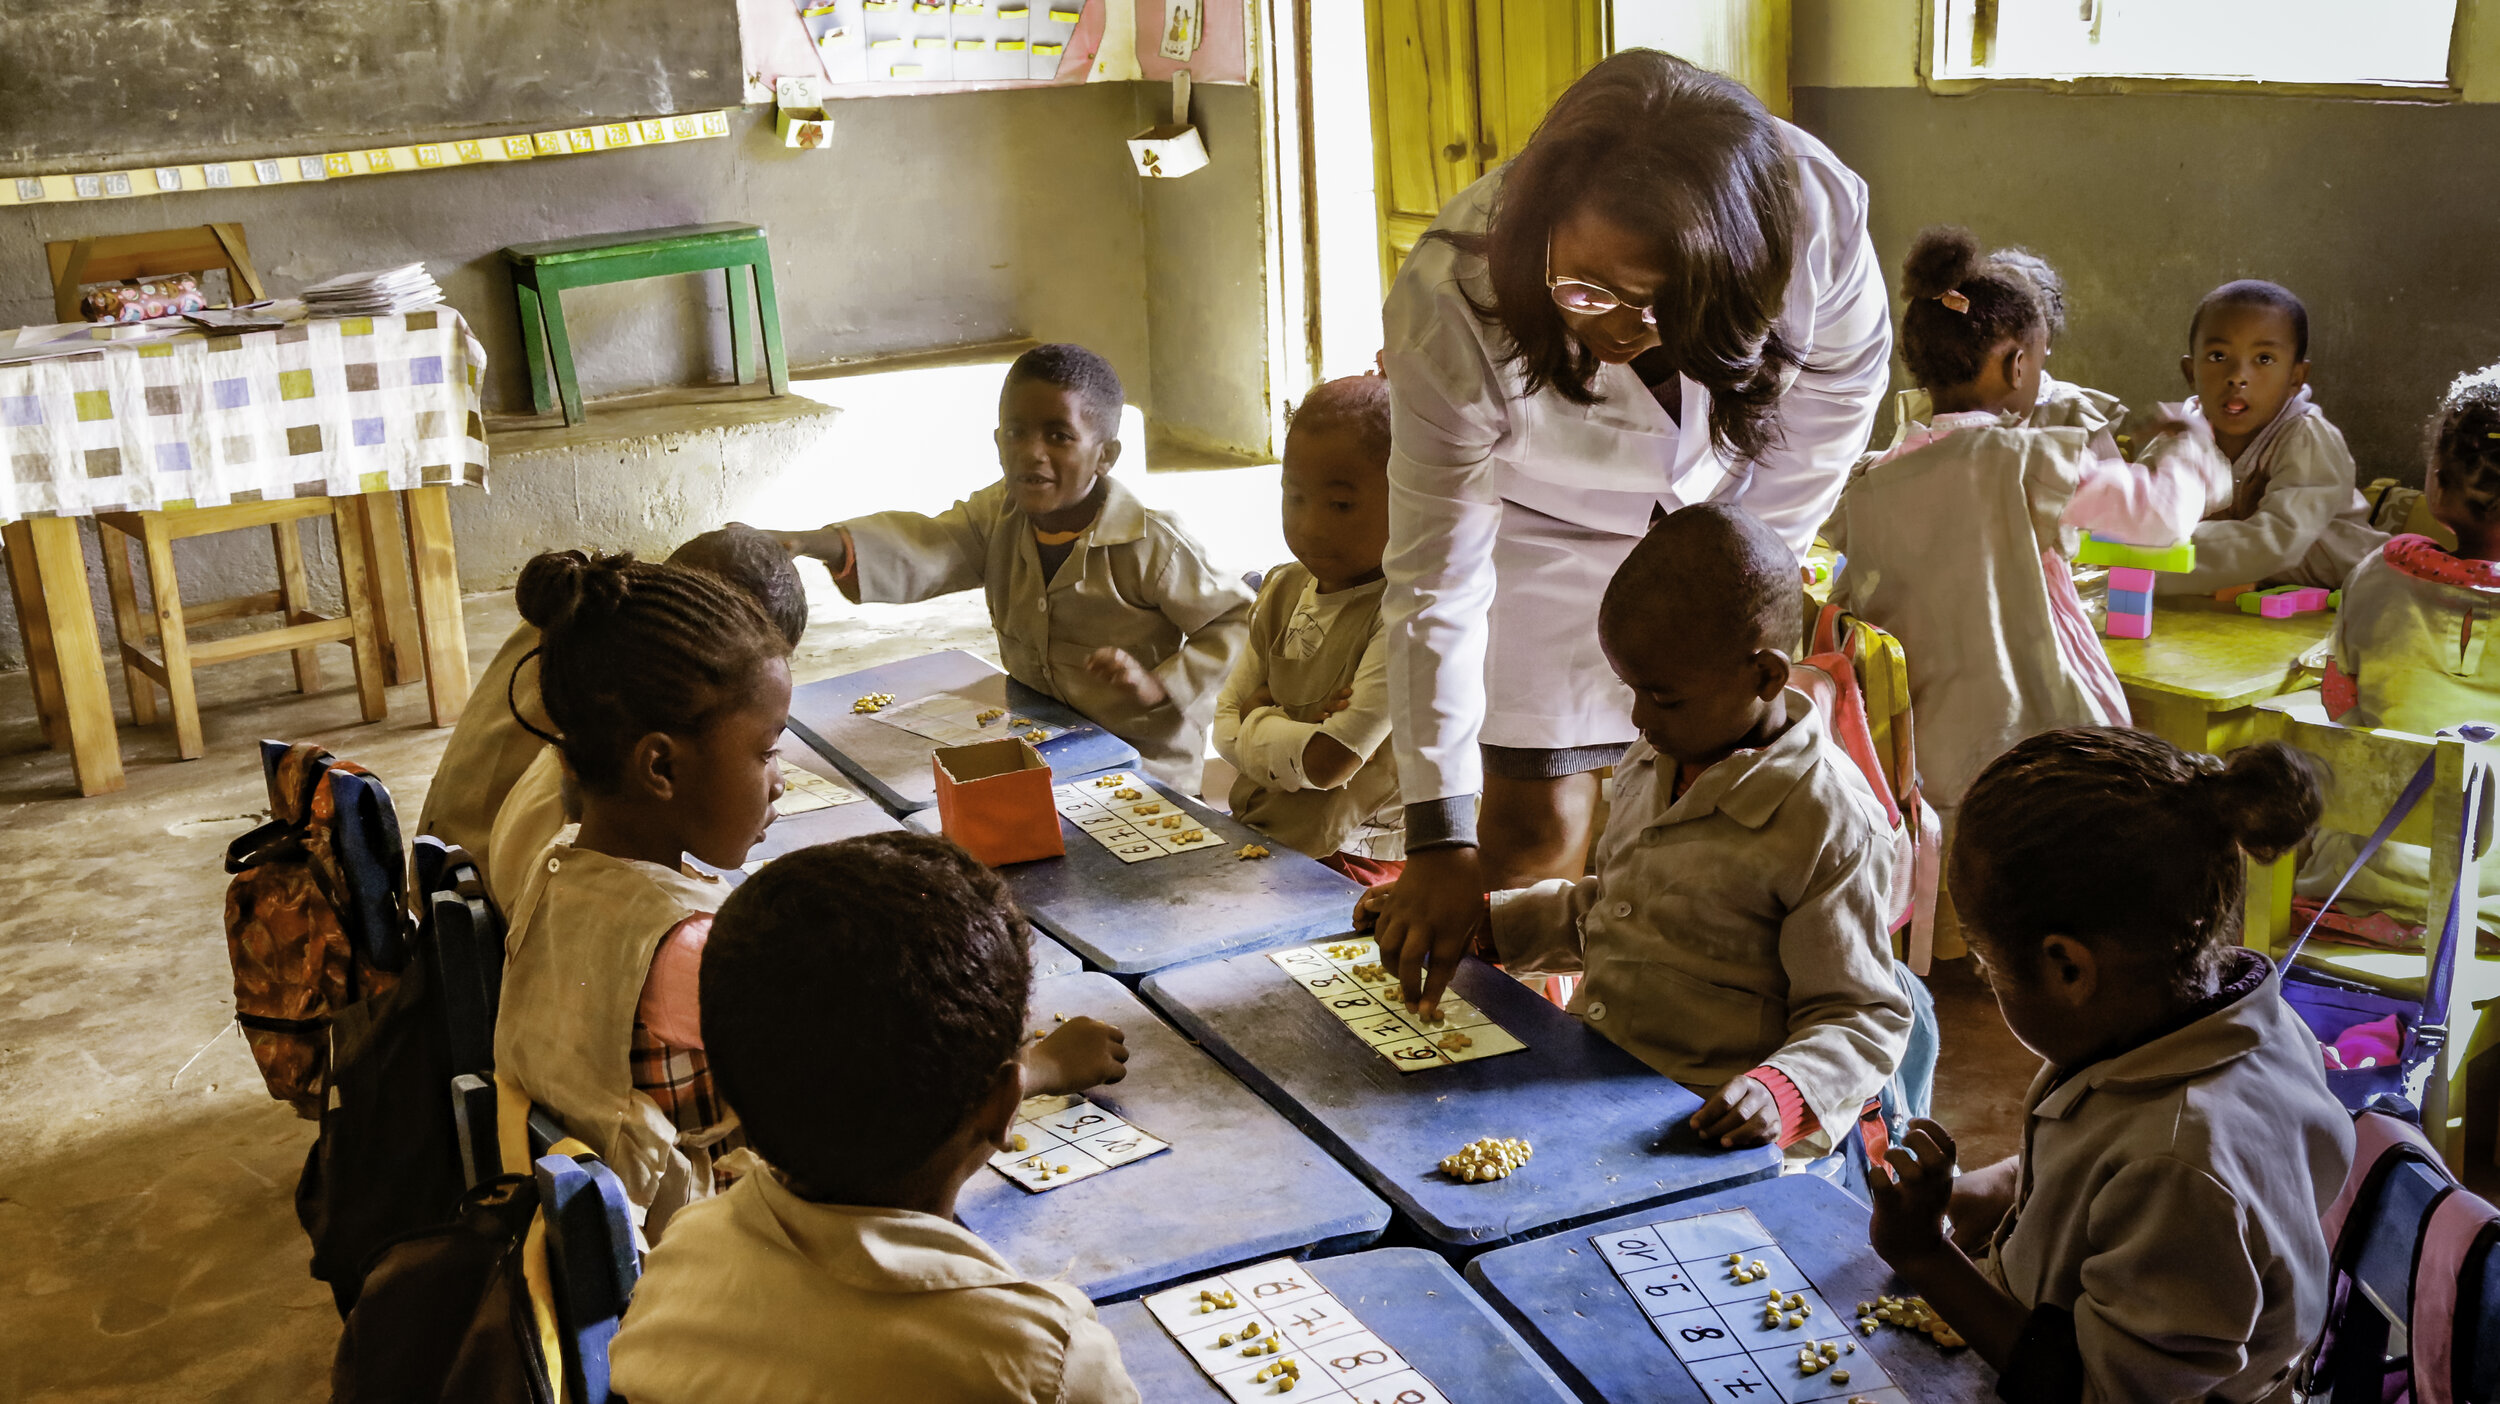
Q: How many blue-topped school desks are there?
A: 8